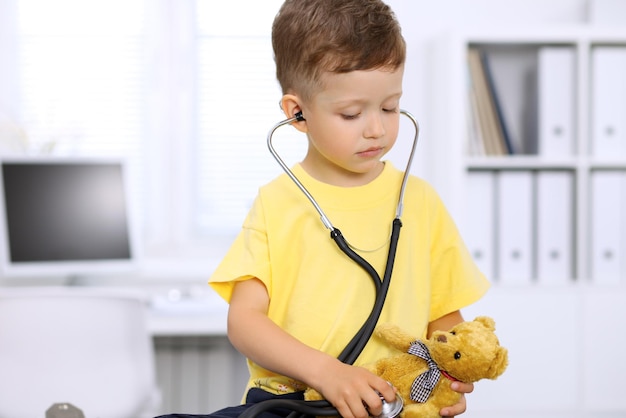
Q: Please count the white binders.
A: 6